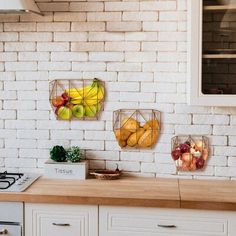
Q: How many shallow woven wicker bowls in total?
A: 1